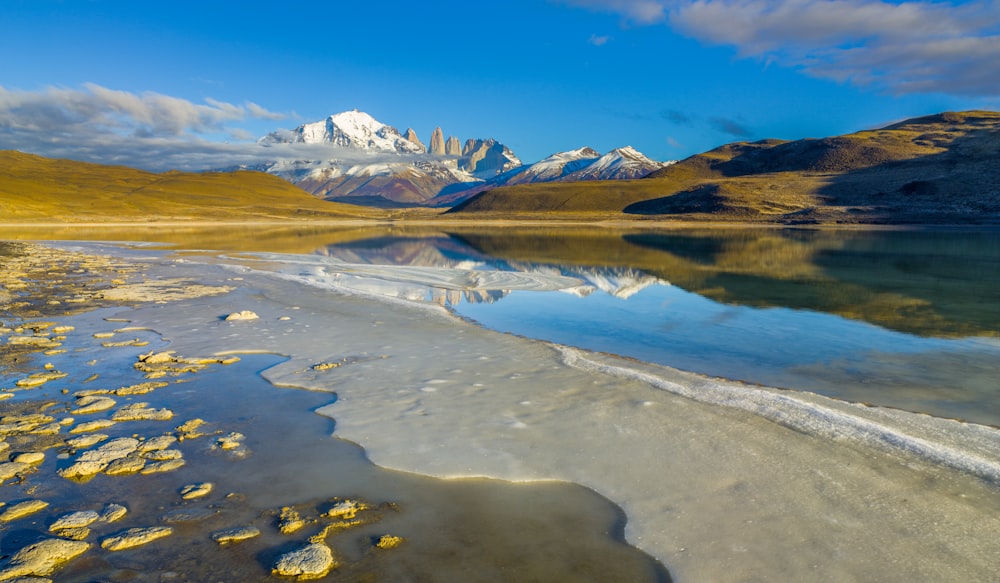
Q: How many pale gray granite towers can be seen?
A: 3